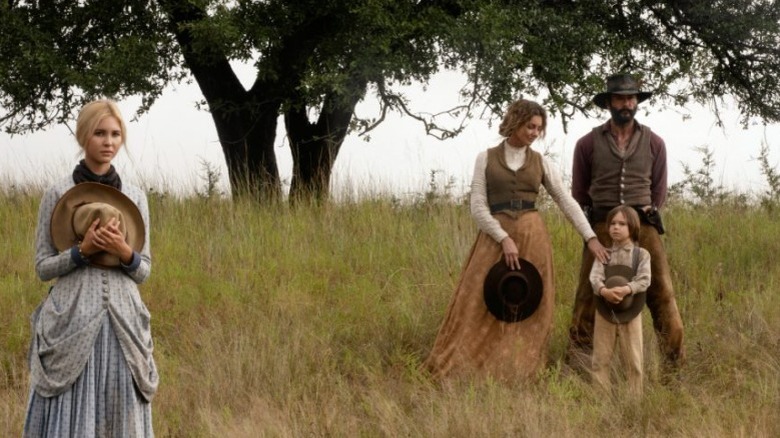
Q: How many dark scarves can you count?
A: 1